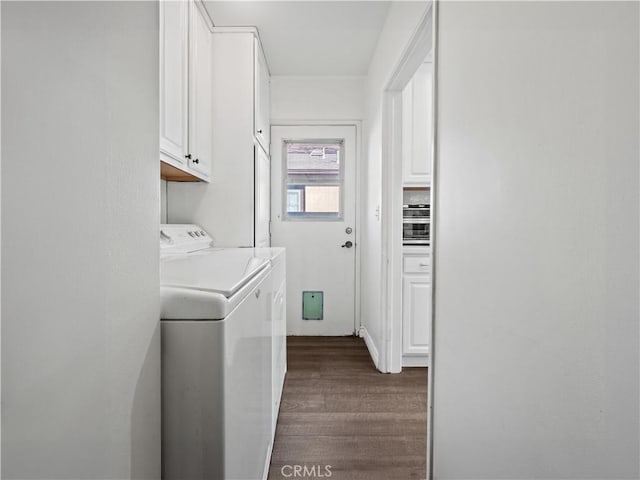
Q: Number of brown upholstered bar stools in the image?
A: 0